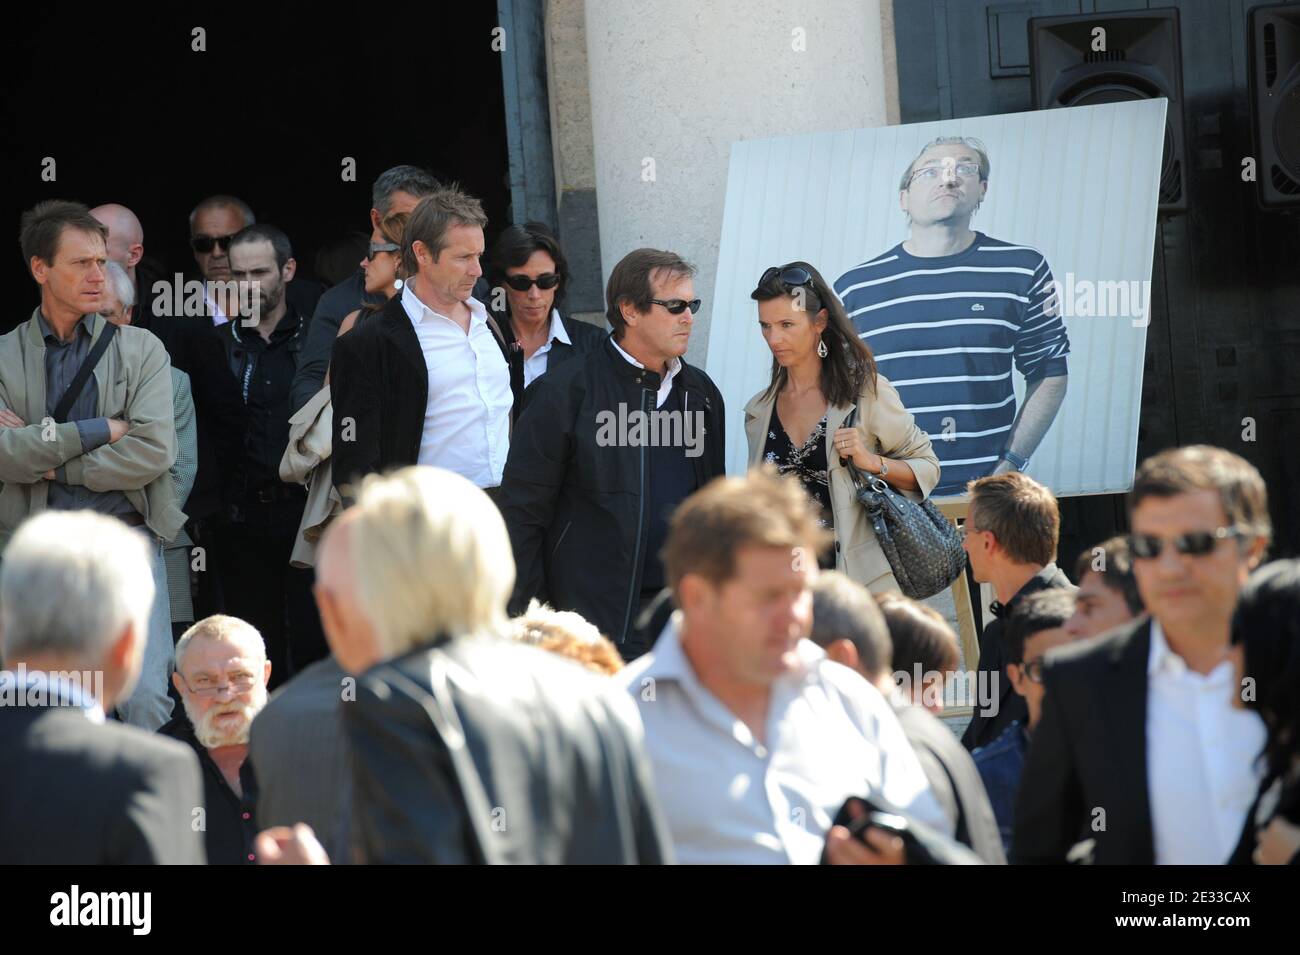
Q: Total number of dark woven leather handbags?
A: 1